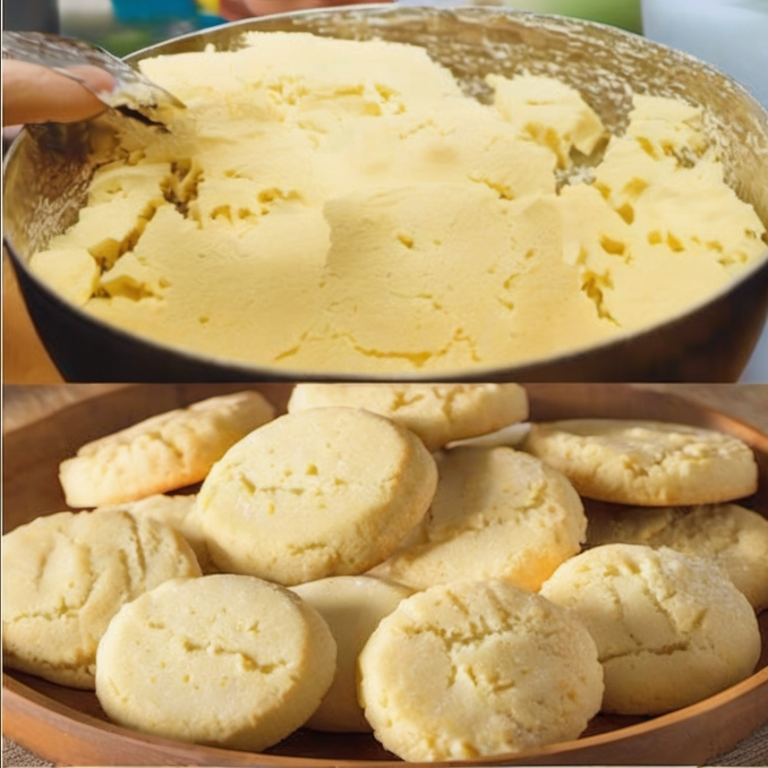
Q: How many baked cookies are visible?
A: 12